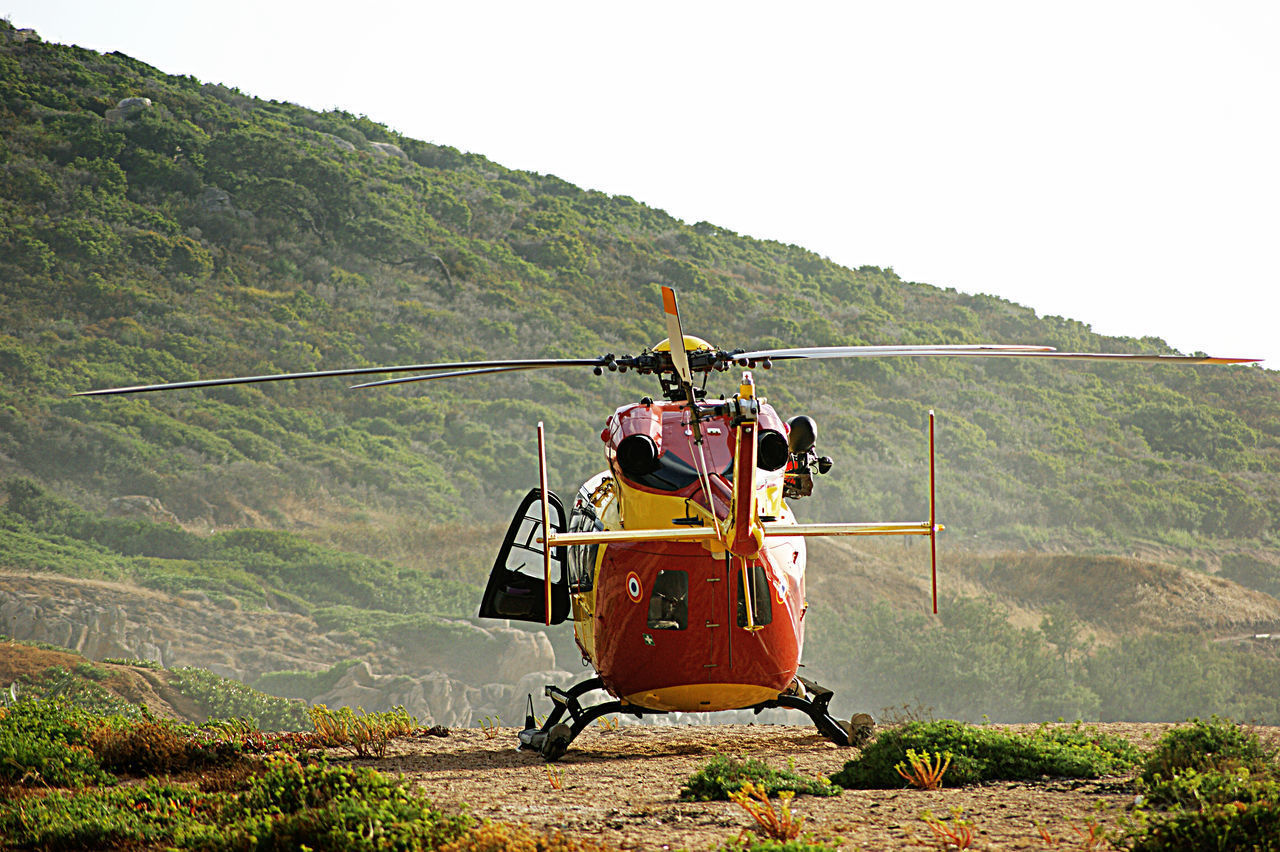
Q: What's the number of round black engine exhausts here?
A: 2